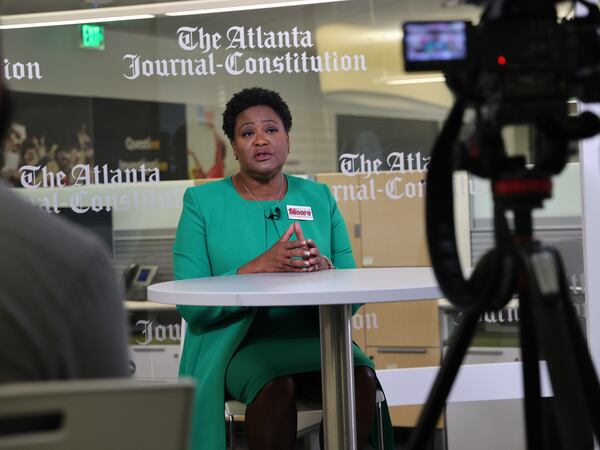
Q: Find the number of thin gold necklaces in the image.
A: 1